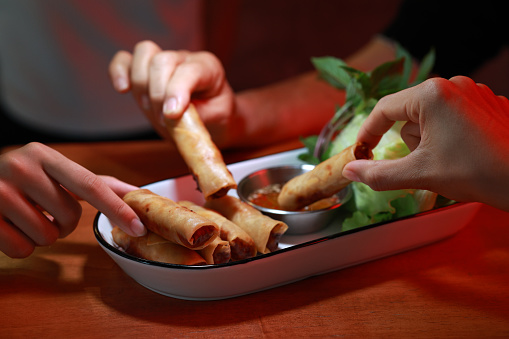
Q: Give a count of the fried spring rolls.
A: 7